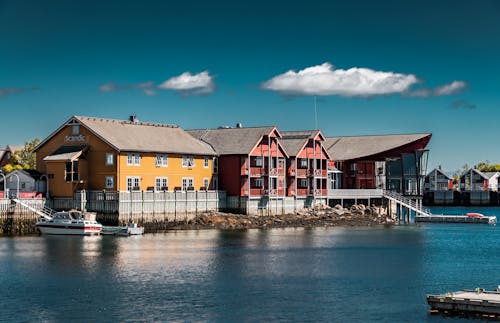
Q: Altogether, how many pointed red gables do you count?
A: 2